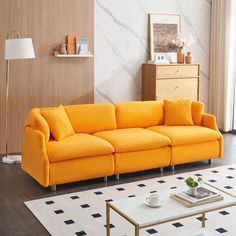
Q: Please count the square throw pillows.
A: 2